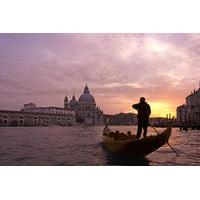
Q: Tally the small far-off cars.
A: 0